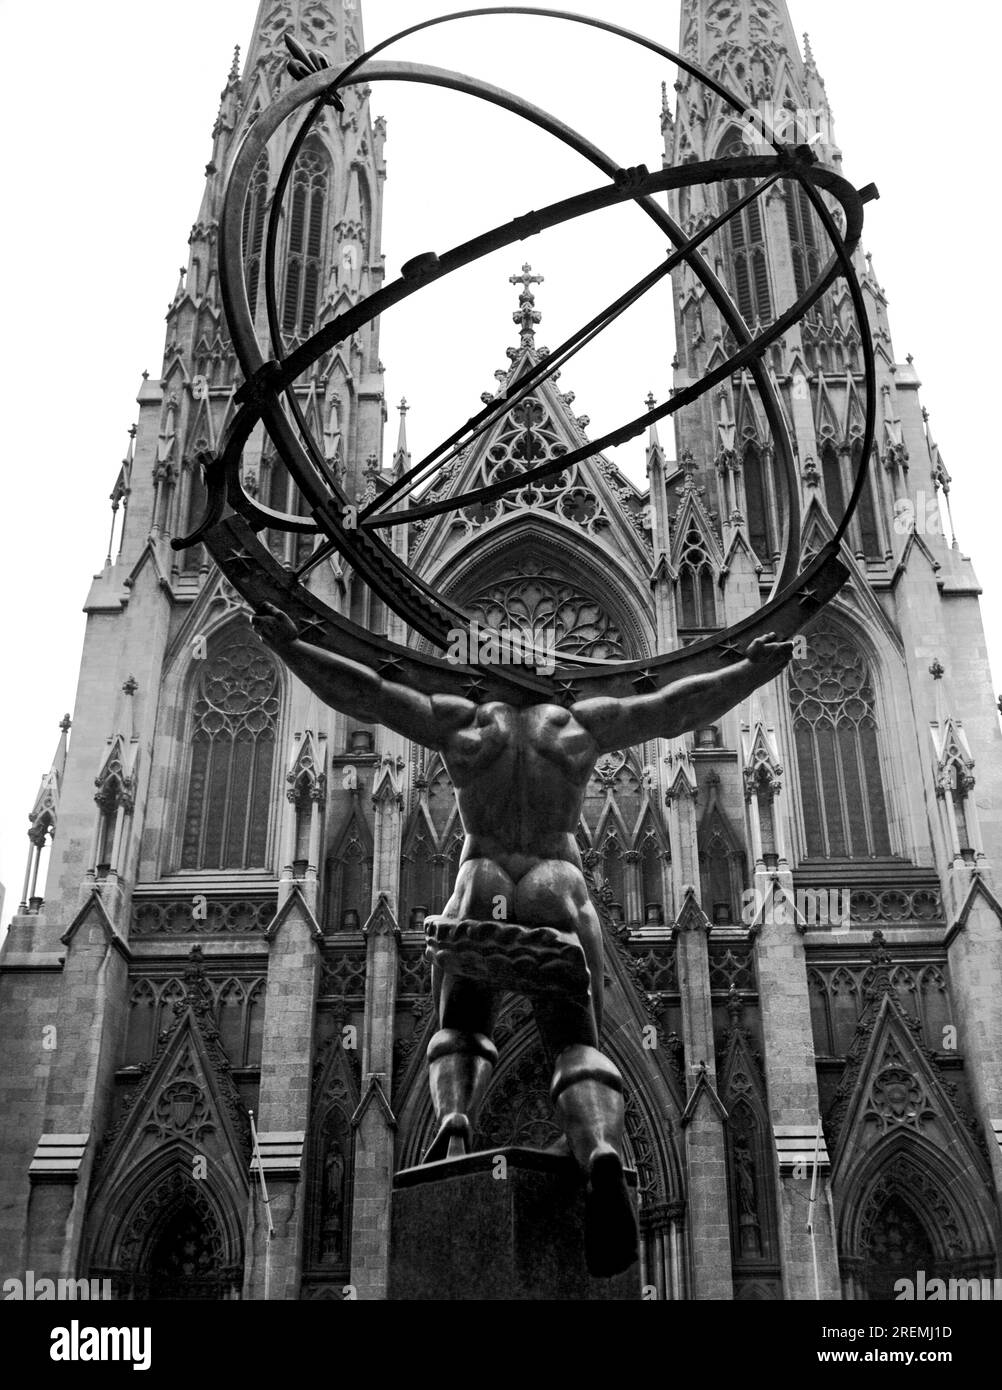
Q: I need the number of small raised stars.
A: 8